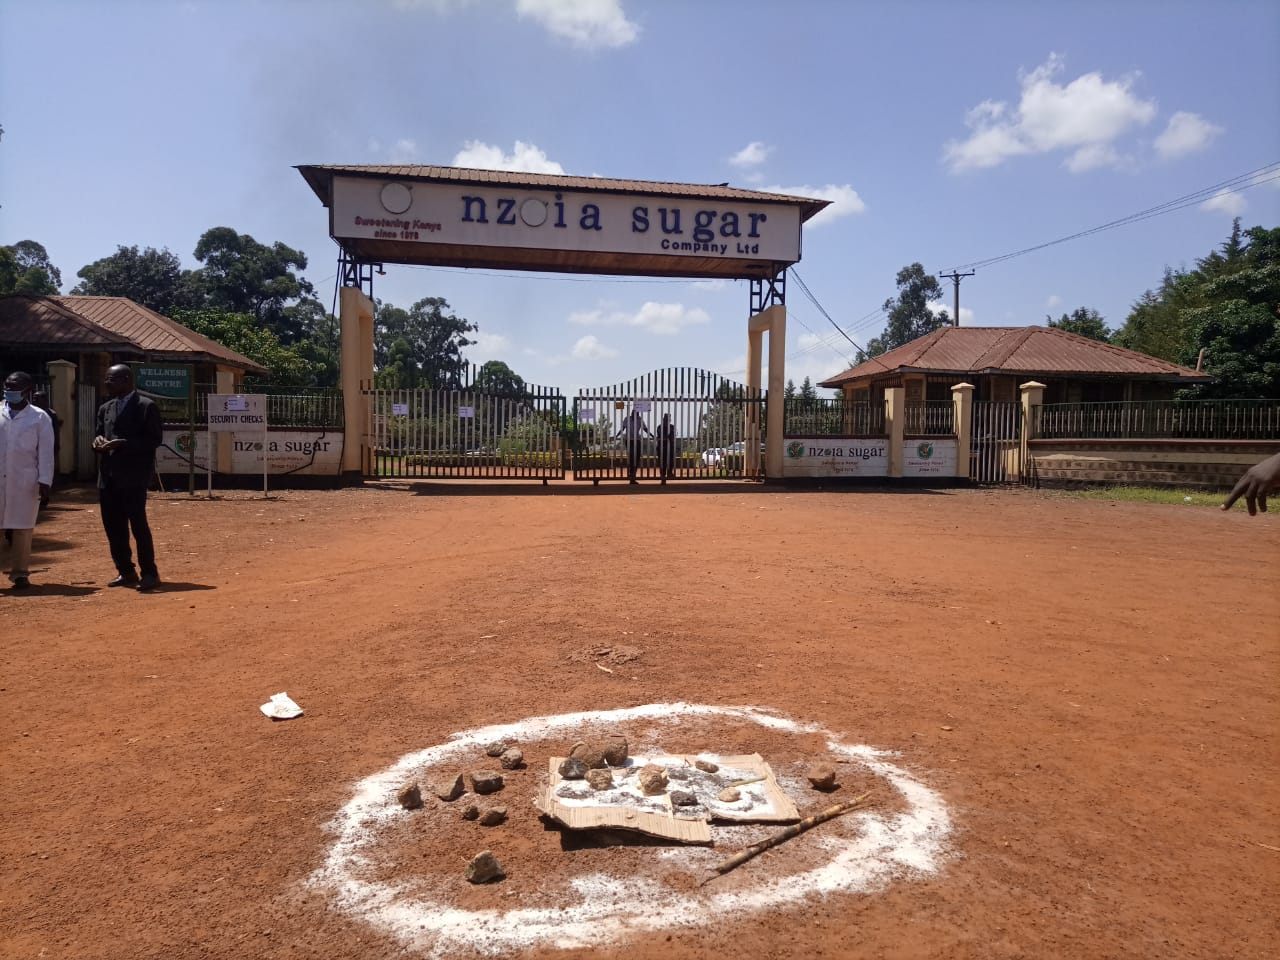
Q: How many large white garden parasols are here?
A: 0